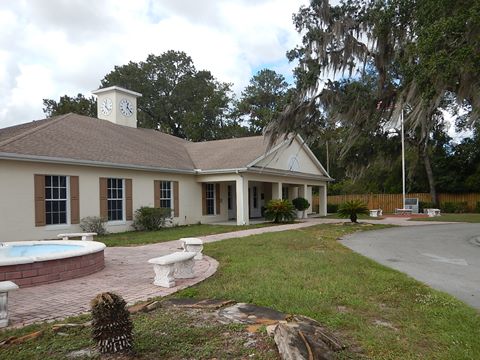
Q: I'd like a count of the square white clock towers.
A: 1